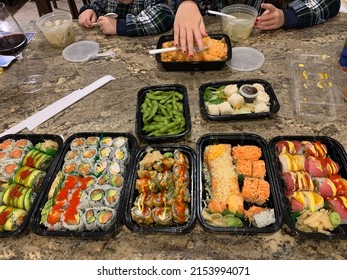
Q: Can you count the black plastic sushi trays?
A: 5